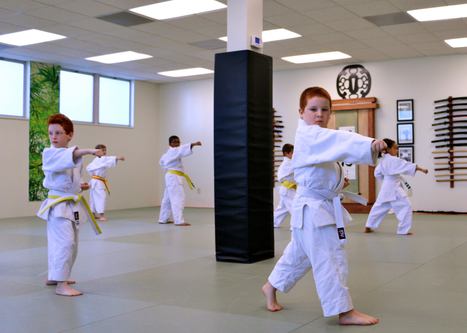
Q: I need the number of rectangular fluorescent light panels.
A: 8